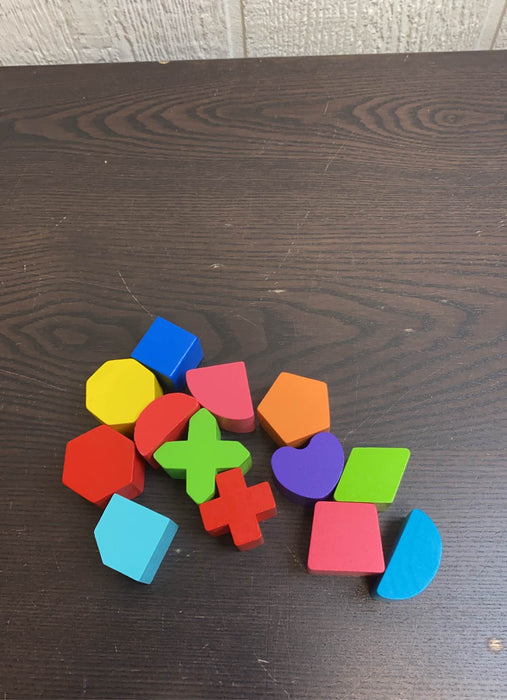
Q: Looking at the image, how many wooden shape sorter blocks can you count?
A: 13